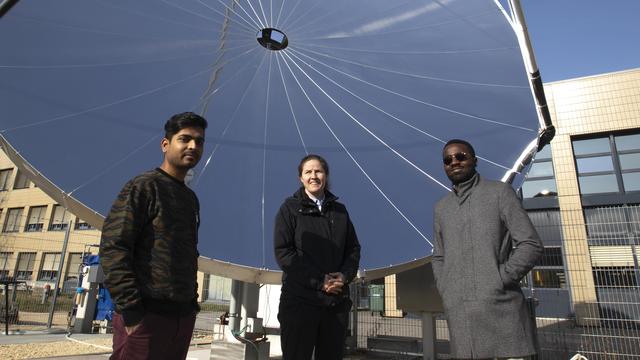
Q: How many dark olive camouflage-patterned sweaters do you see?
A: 1